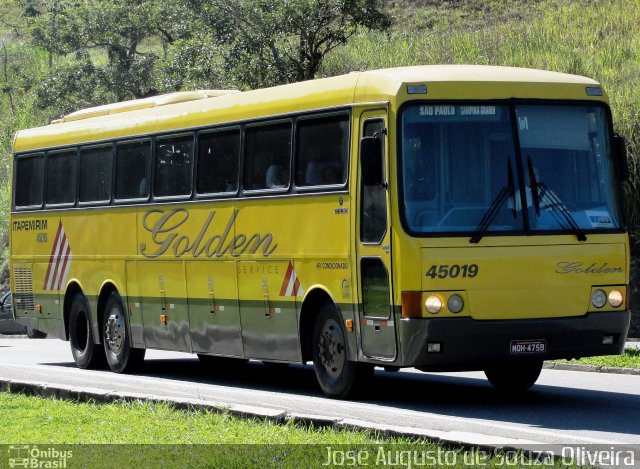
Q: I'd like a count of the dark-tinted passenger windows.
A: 8